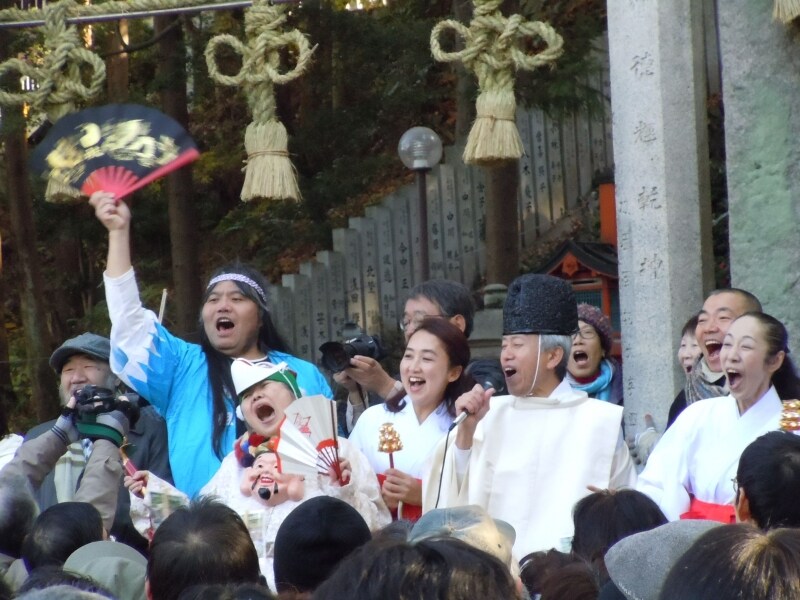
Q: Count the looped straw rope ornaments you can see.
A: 3